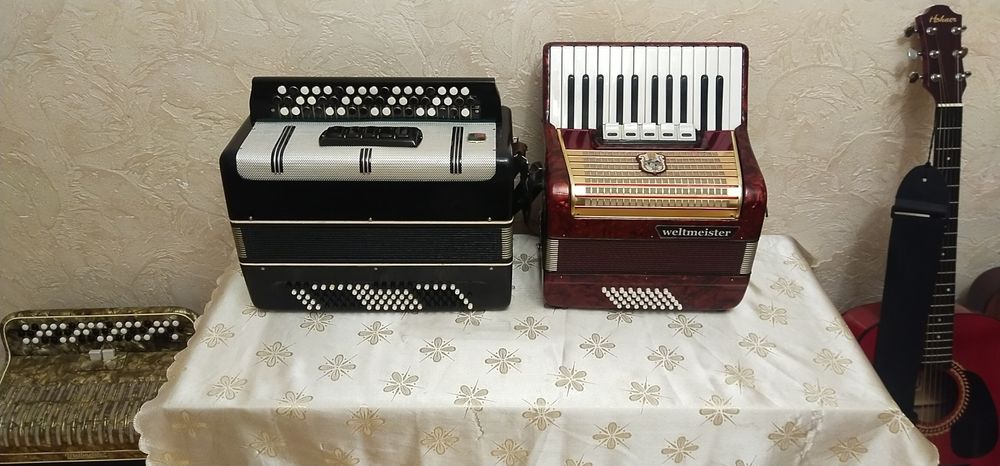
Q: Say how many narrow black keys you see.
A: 10